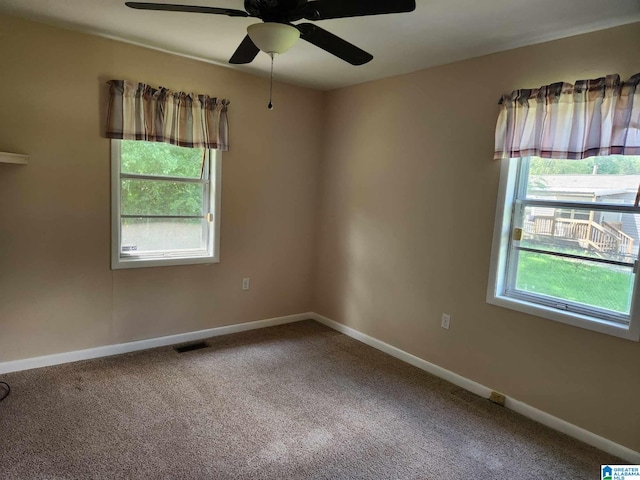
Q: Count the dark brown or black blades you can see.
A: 4